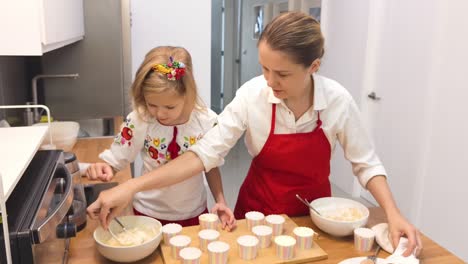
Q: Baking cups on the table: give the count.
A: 13